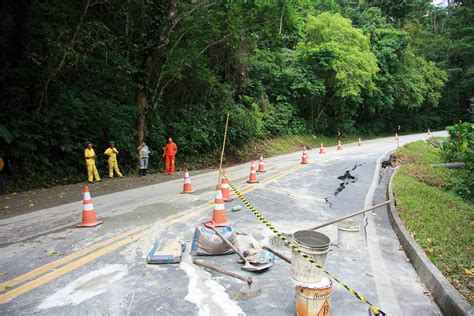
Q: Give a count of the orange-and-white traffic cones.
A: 12